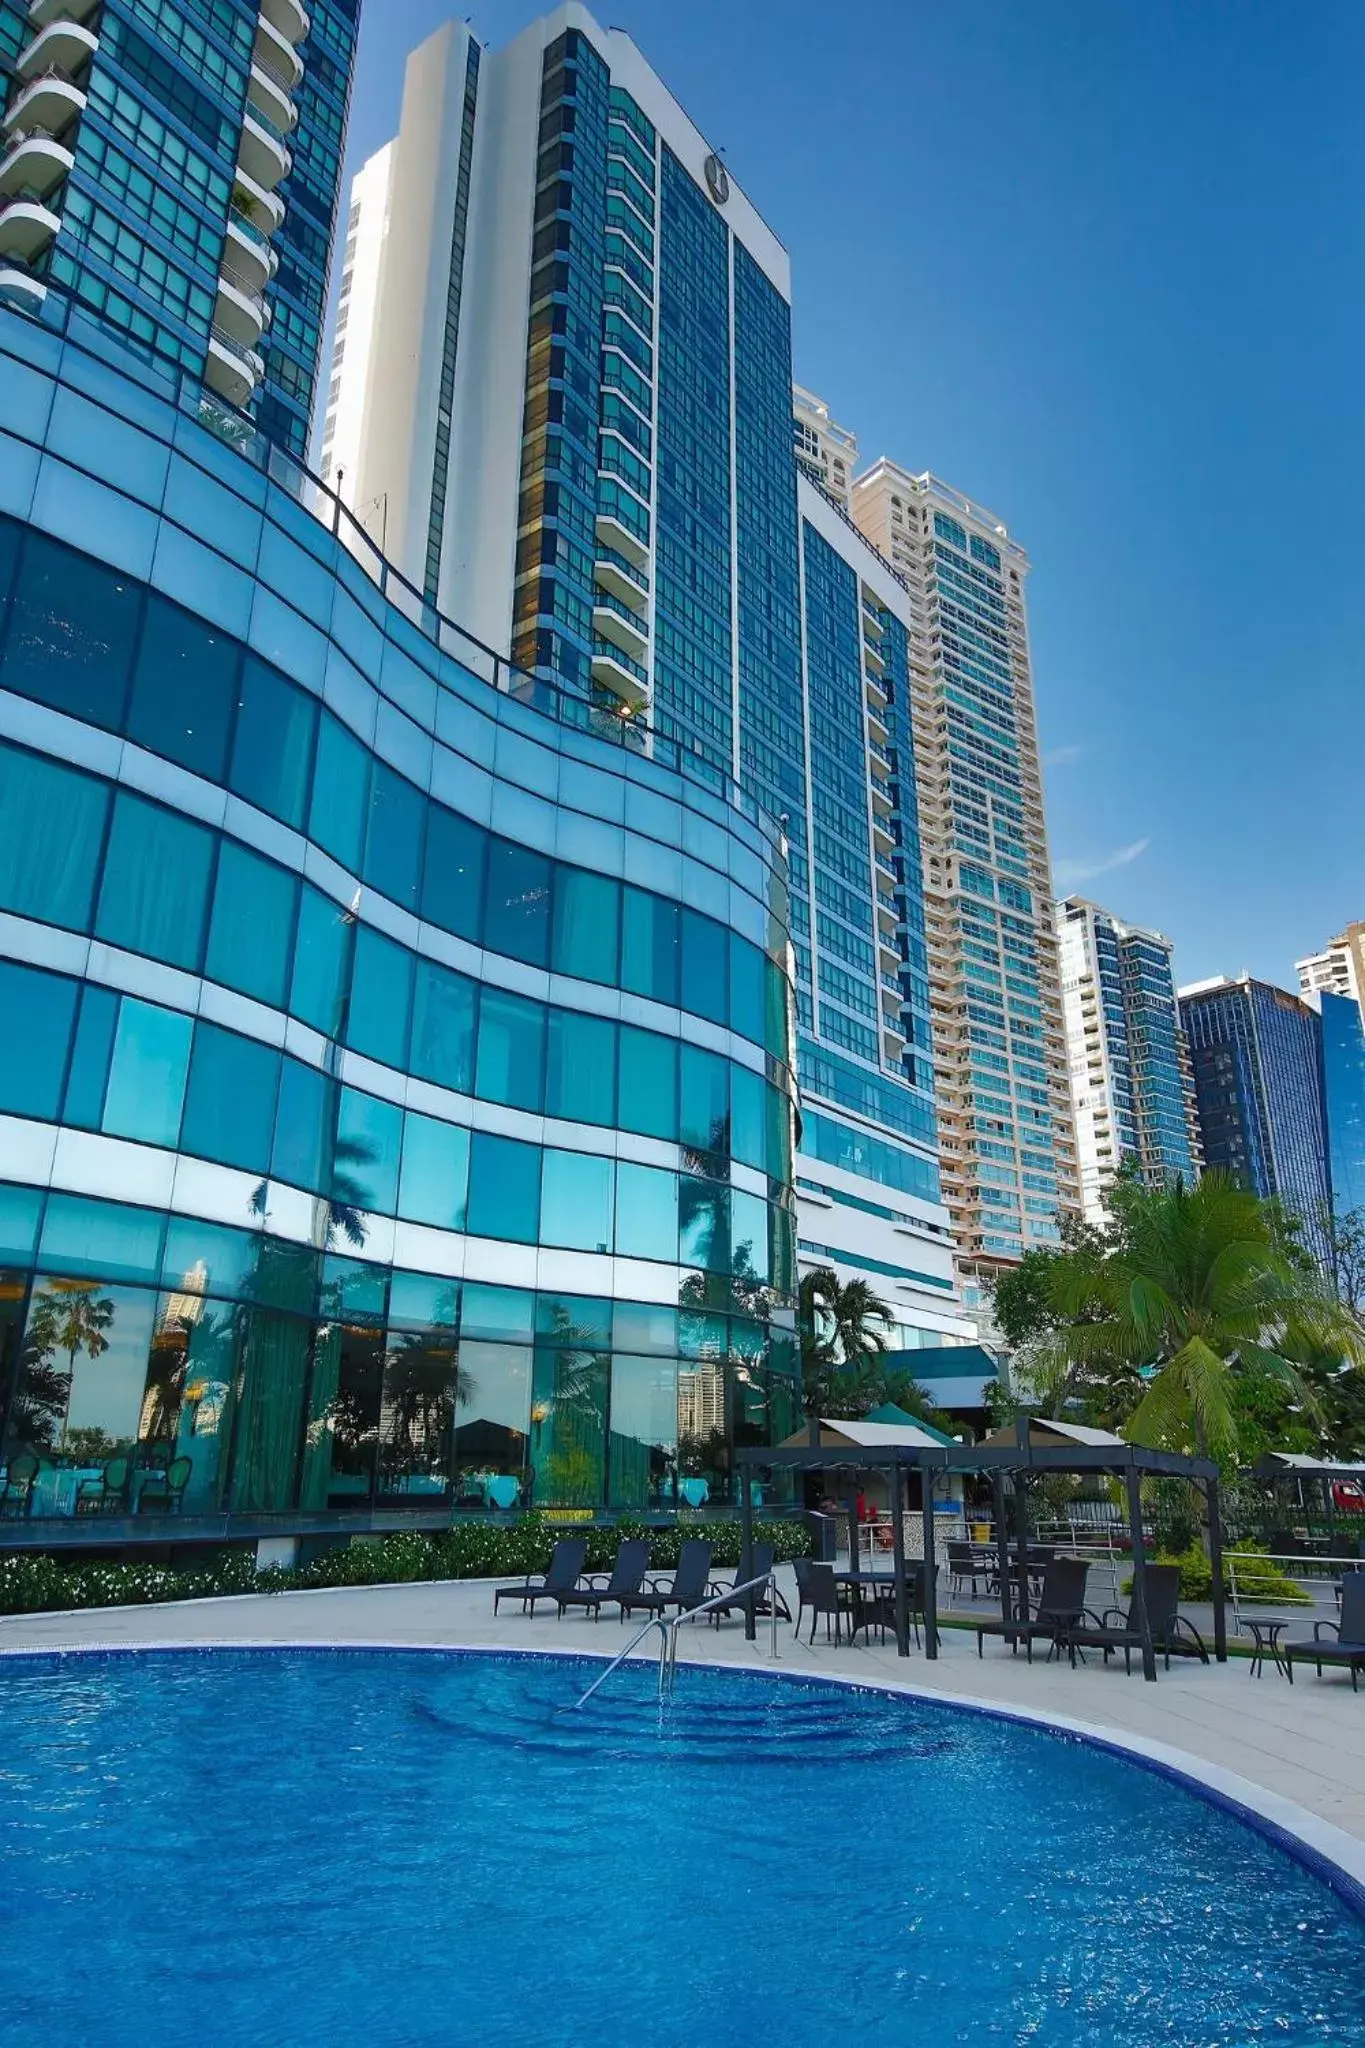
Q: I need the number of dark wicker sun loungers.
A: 7